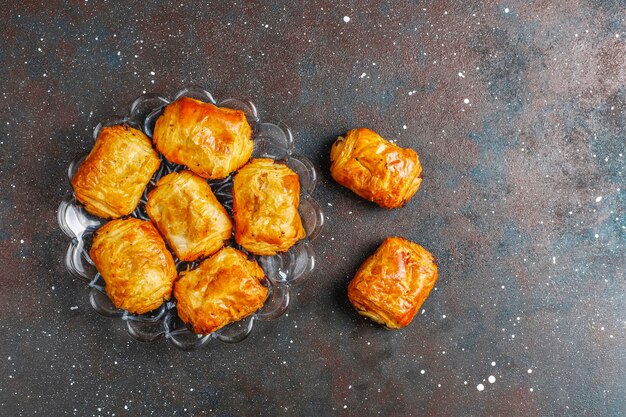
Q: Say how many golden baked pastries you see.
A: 8